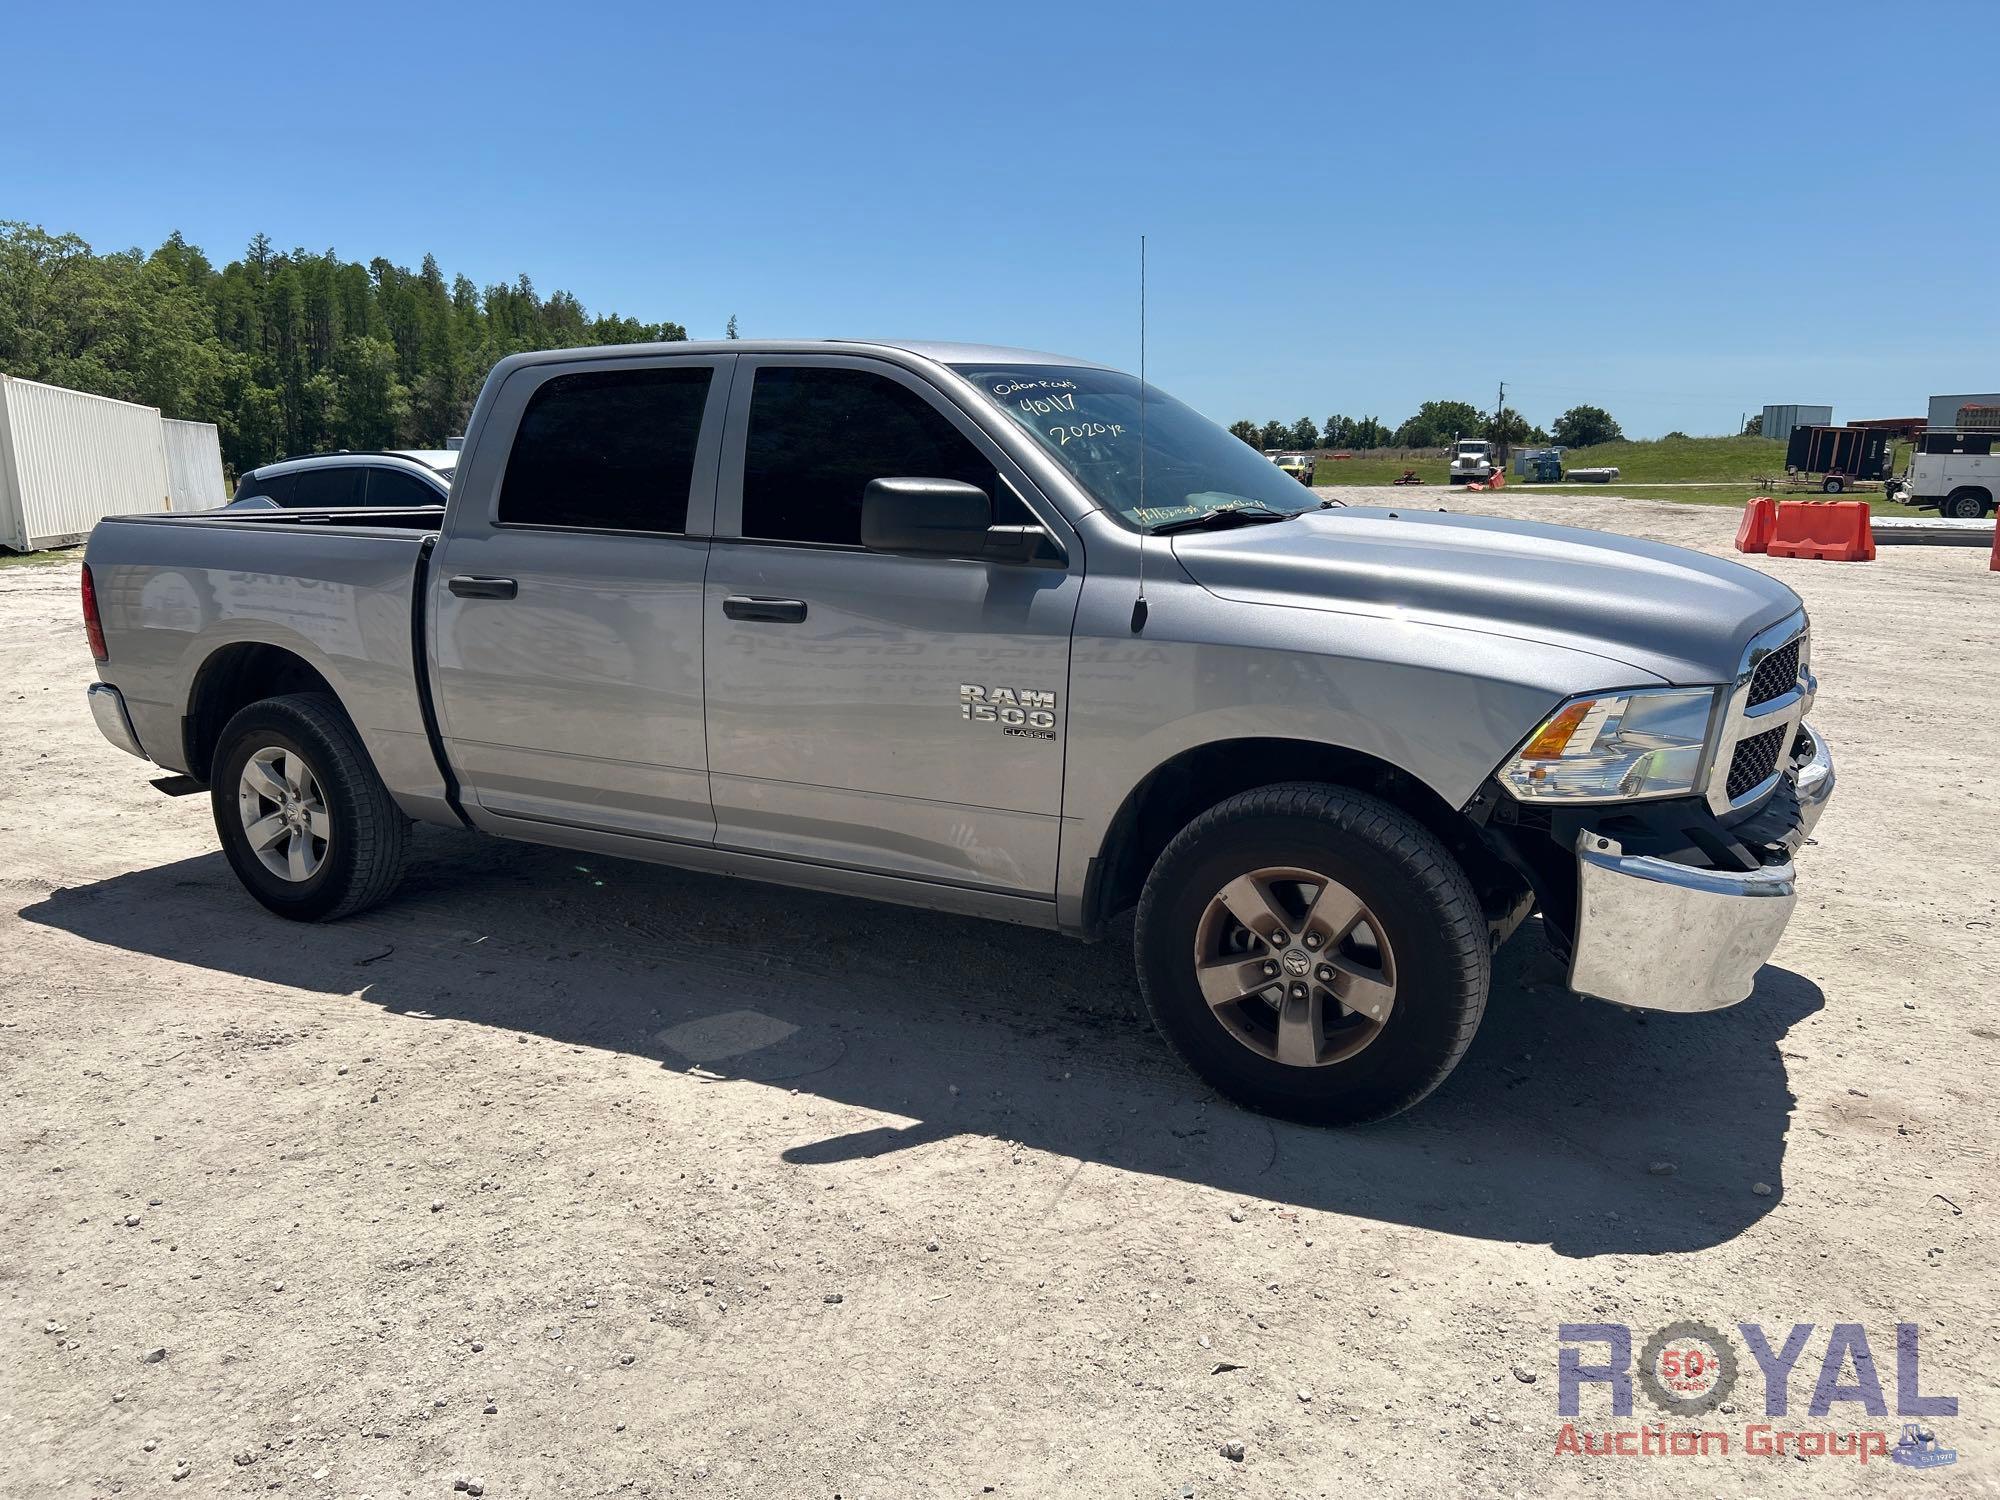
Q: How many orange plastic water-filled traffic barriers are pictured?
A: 3